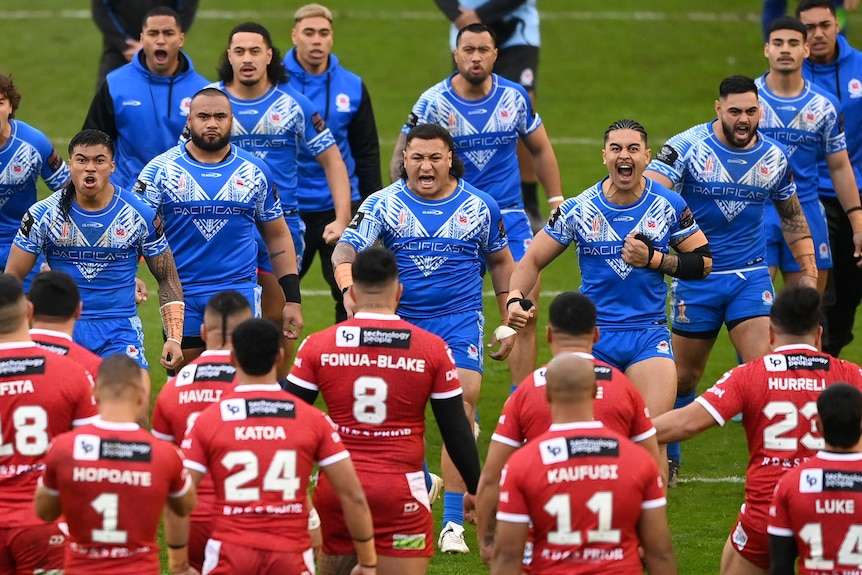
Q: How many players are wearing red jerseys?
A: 10